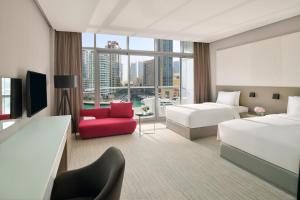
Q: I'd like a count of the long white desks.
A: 1